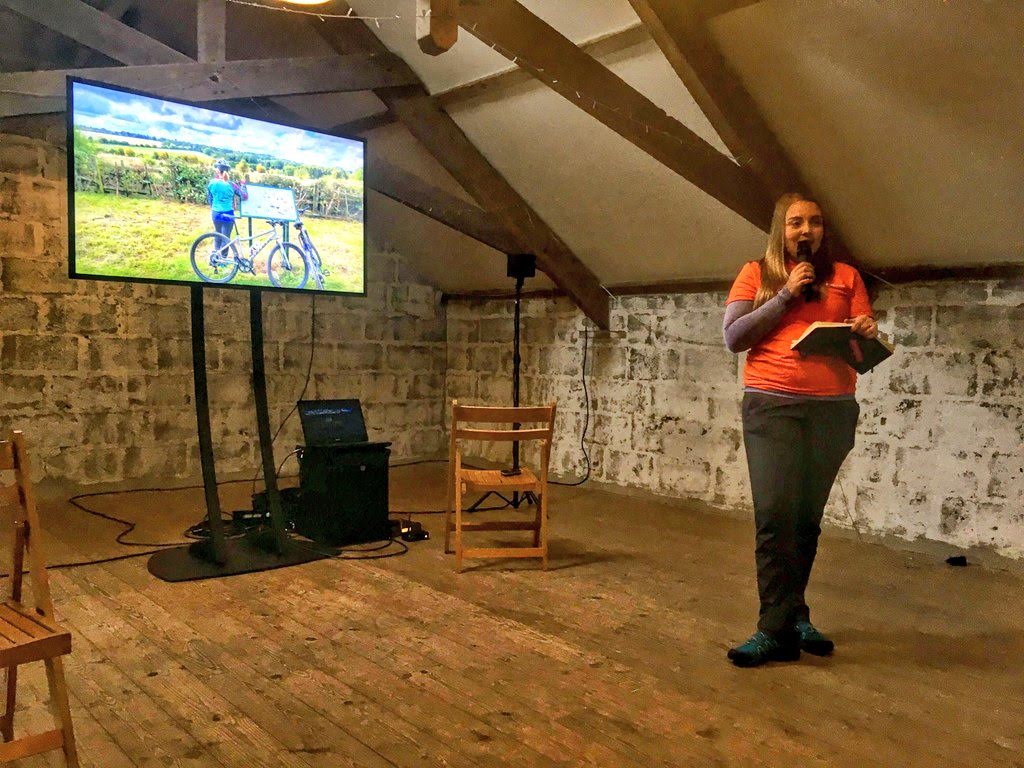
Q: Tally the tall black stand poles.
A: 3